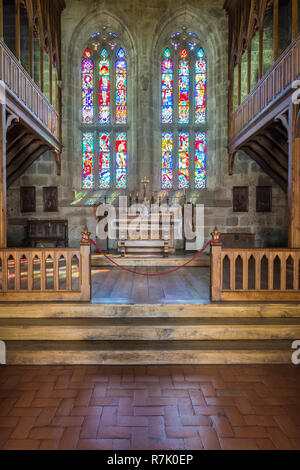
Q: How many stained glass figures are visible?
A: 12